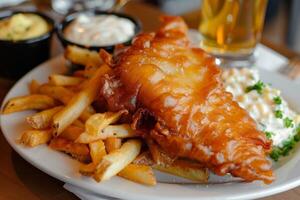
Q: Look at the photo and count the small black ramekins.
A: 2